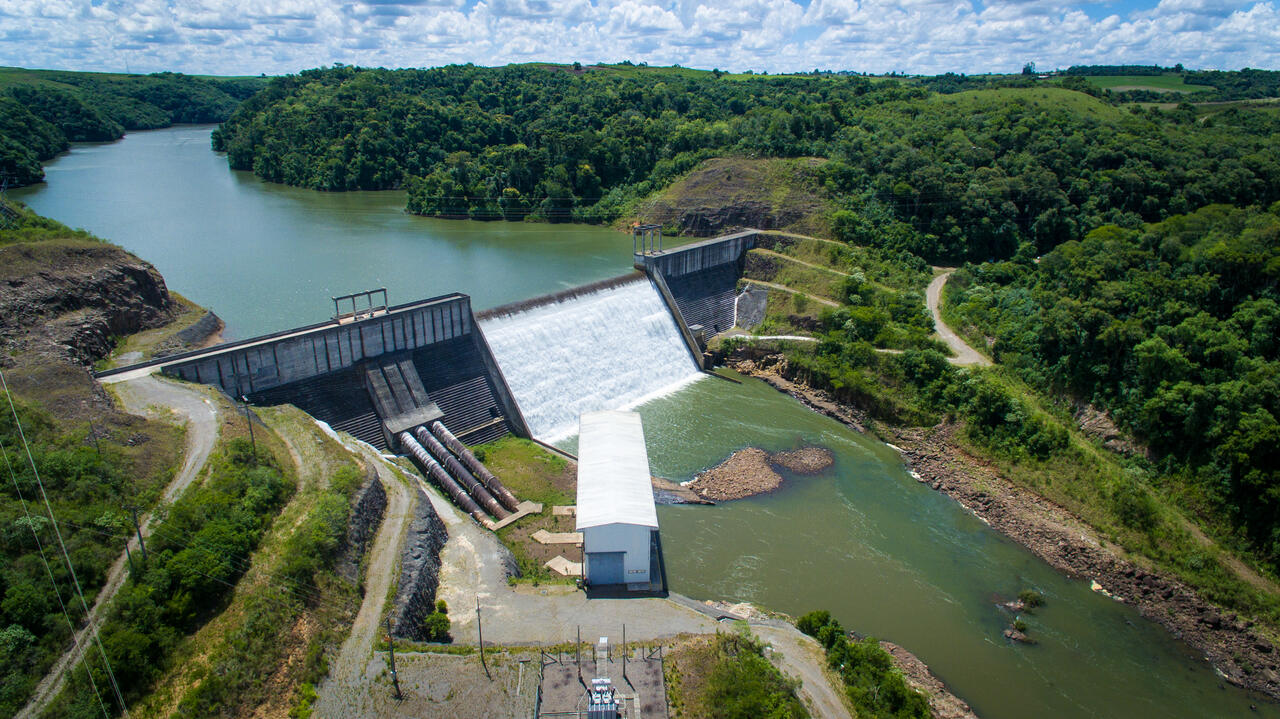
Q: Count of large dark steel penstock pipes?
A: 3